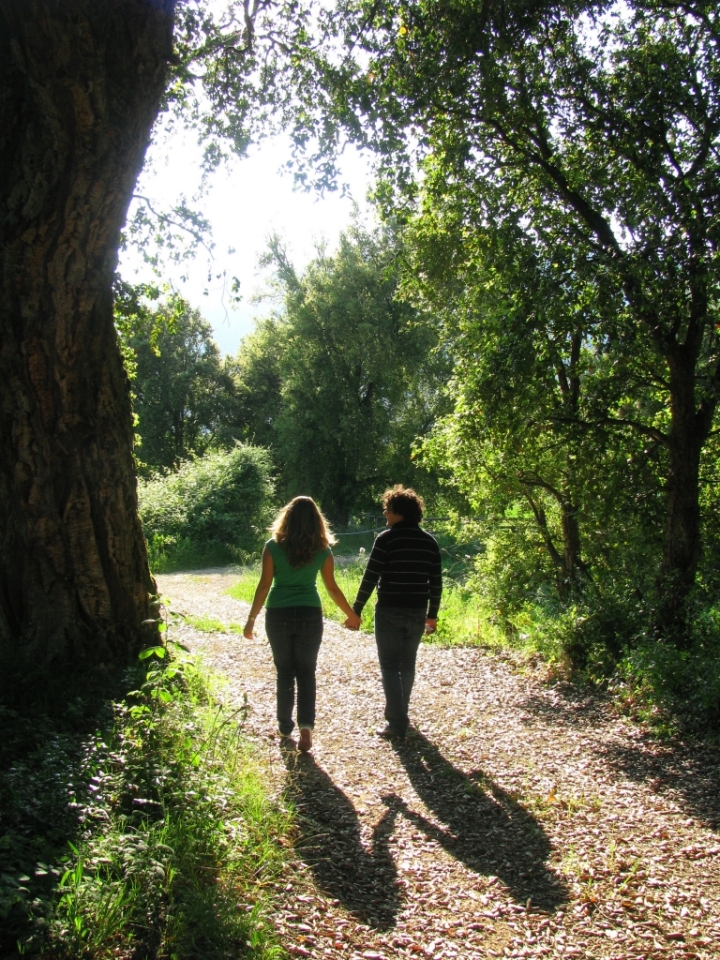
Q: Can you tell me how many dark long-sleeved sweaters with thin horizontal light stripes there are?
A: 1